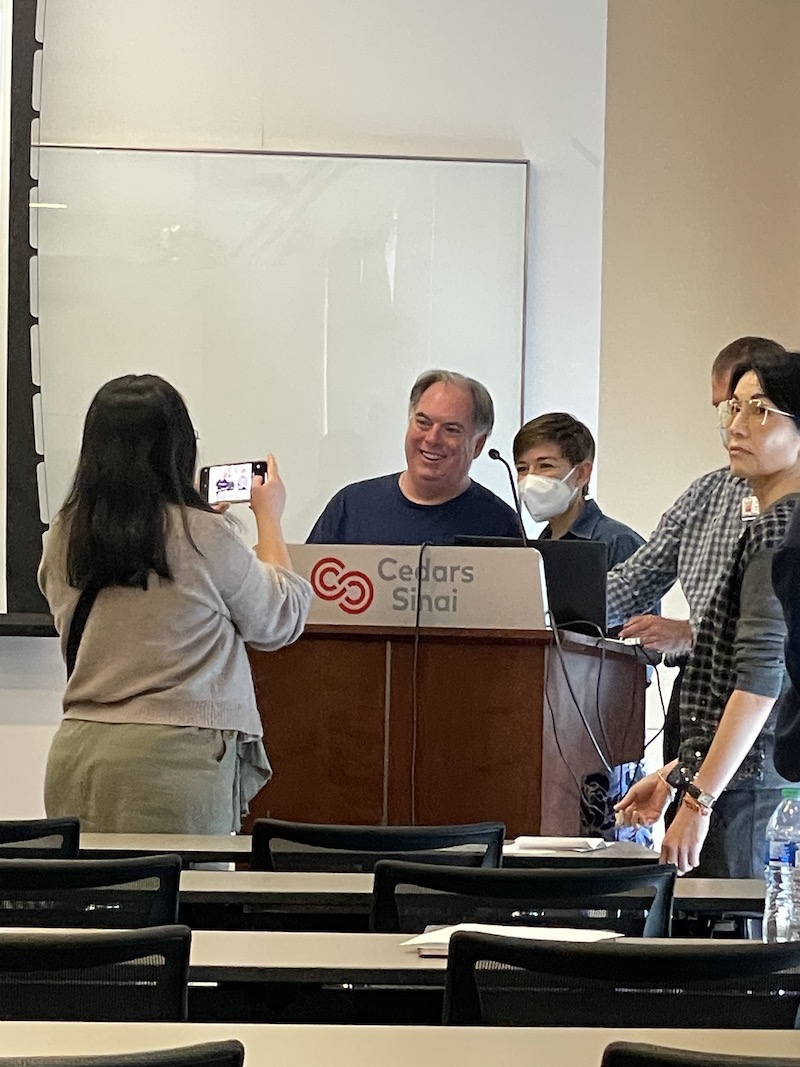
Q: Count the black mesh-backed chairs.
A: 8